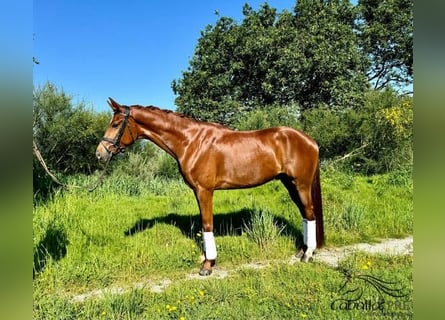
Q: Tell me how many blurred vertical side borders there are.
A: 2